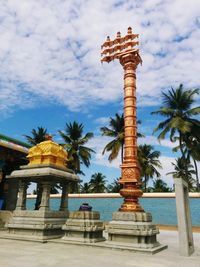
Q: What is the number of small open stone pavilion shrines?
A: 1